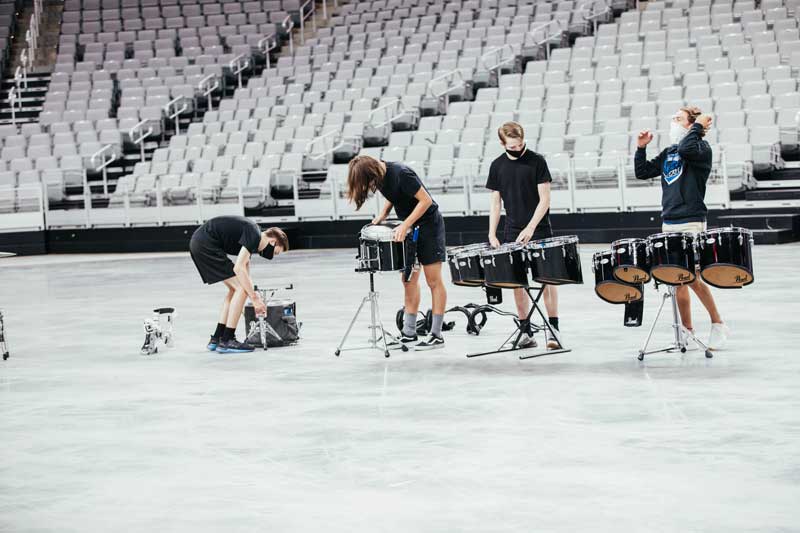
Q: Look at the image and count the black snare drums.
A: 1